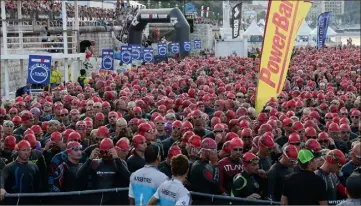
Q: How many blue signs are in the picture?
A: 9